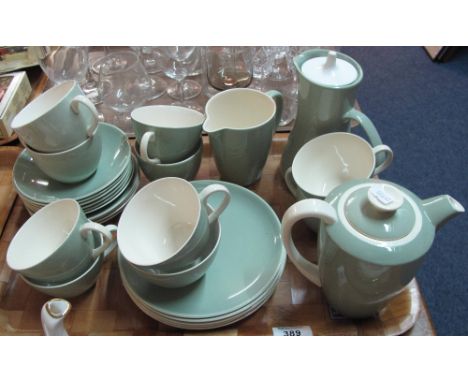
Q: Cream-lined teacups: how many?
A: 10